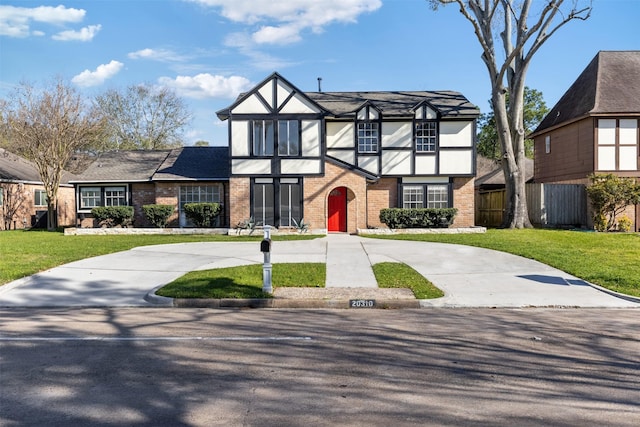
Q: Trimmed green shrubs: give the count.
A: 4